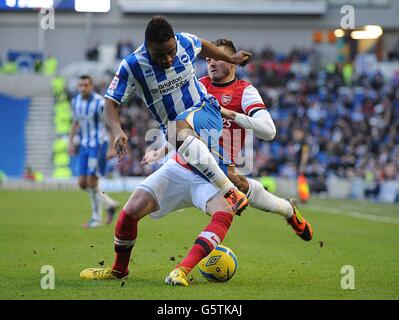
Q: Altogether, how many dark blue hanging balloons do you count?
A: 0